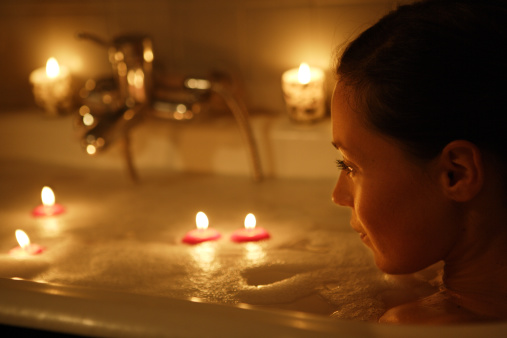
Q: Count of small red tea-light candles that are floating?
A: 4